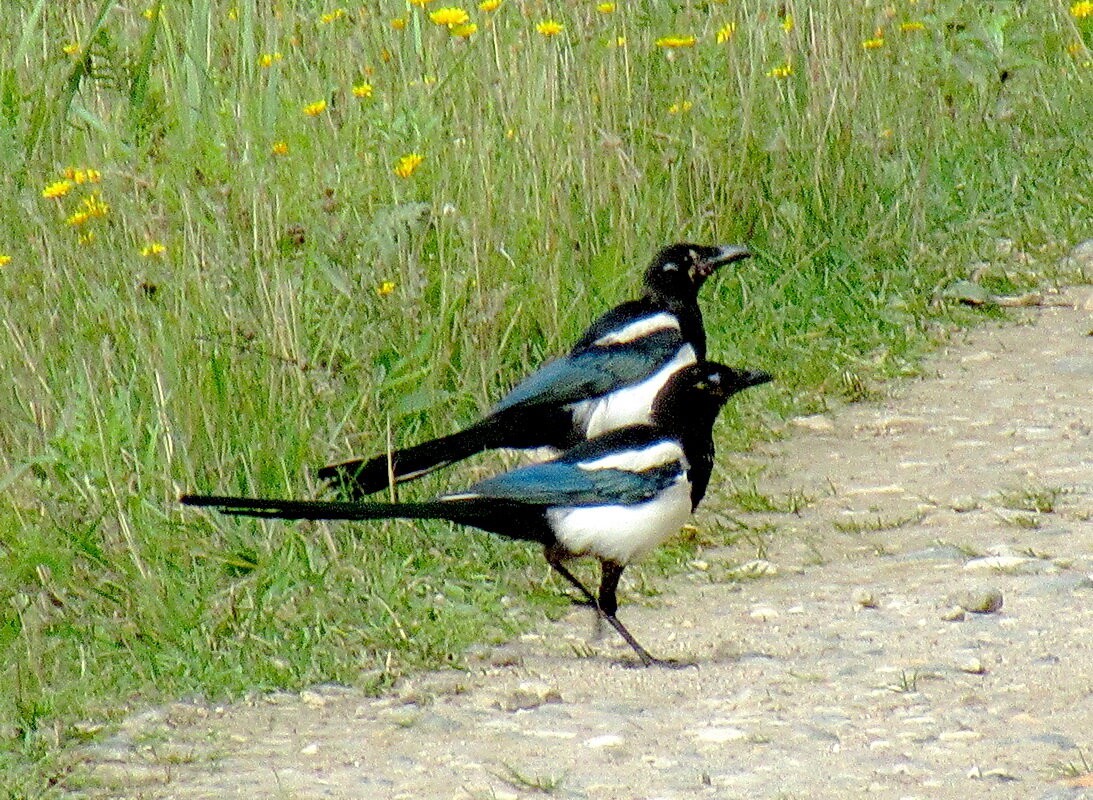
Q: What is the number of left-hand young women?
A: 0